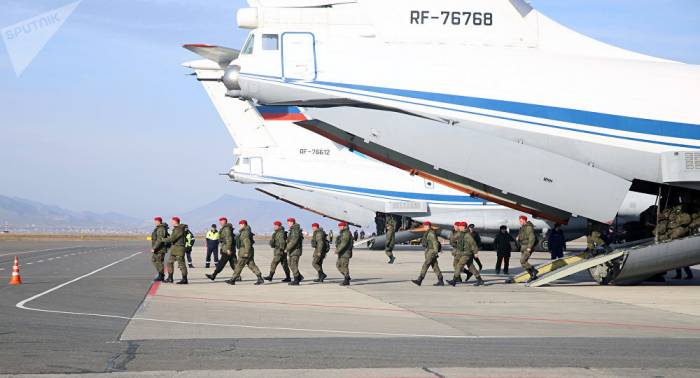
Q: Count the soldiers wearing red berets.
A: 12